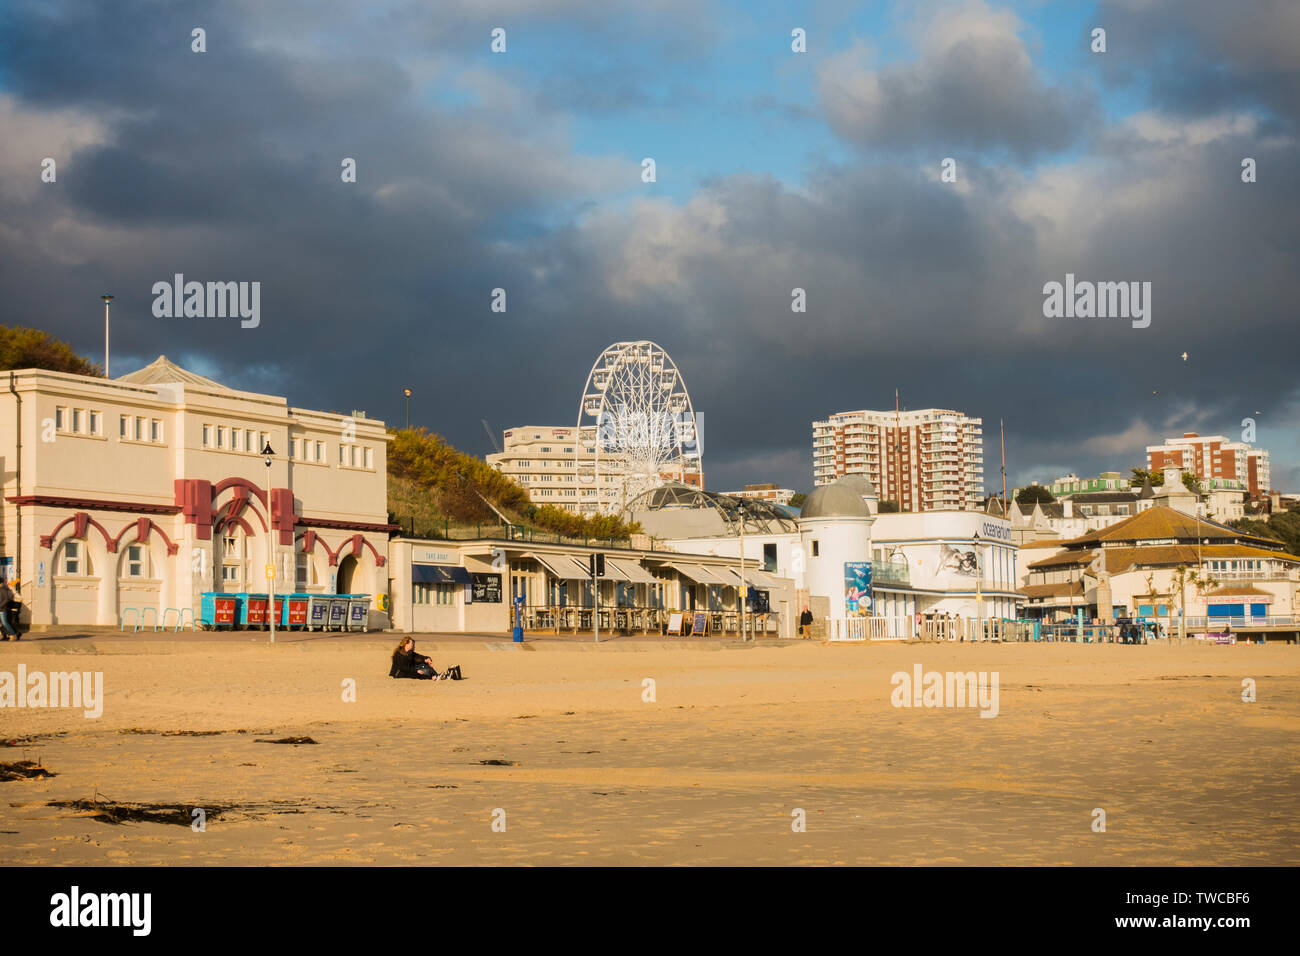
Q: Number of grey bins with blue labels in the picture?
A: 3